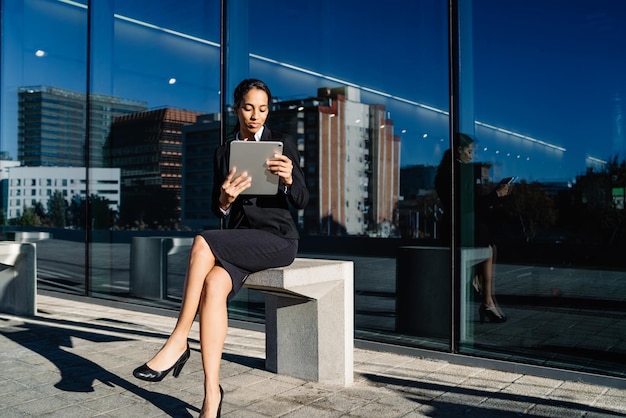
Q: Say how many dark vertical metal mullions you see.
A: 3